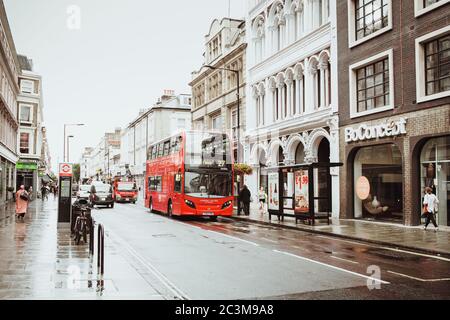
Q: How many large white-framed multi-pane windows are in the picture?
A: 4